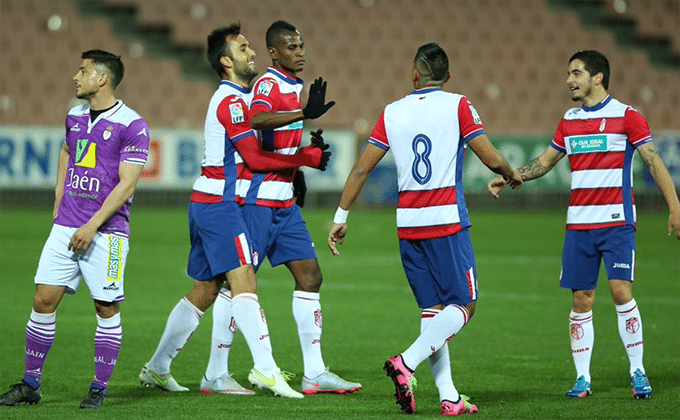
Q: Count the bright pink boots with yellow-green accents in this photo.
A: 2